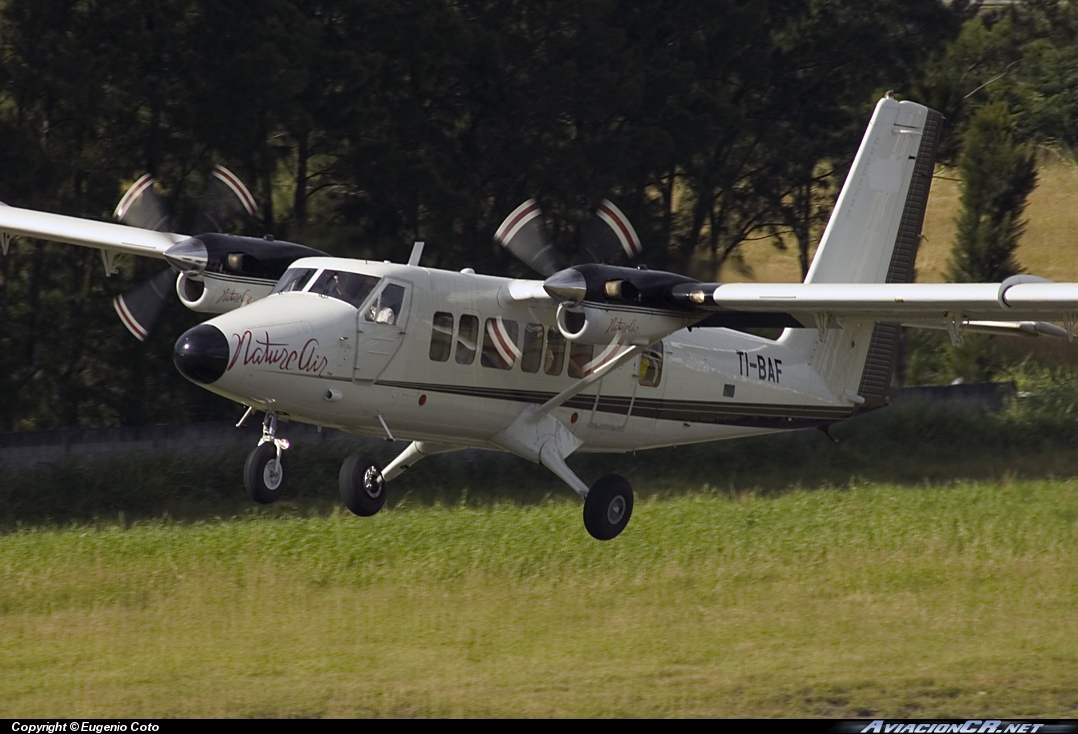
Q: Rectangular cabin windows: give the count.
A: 7